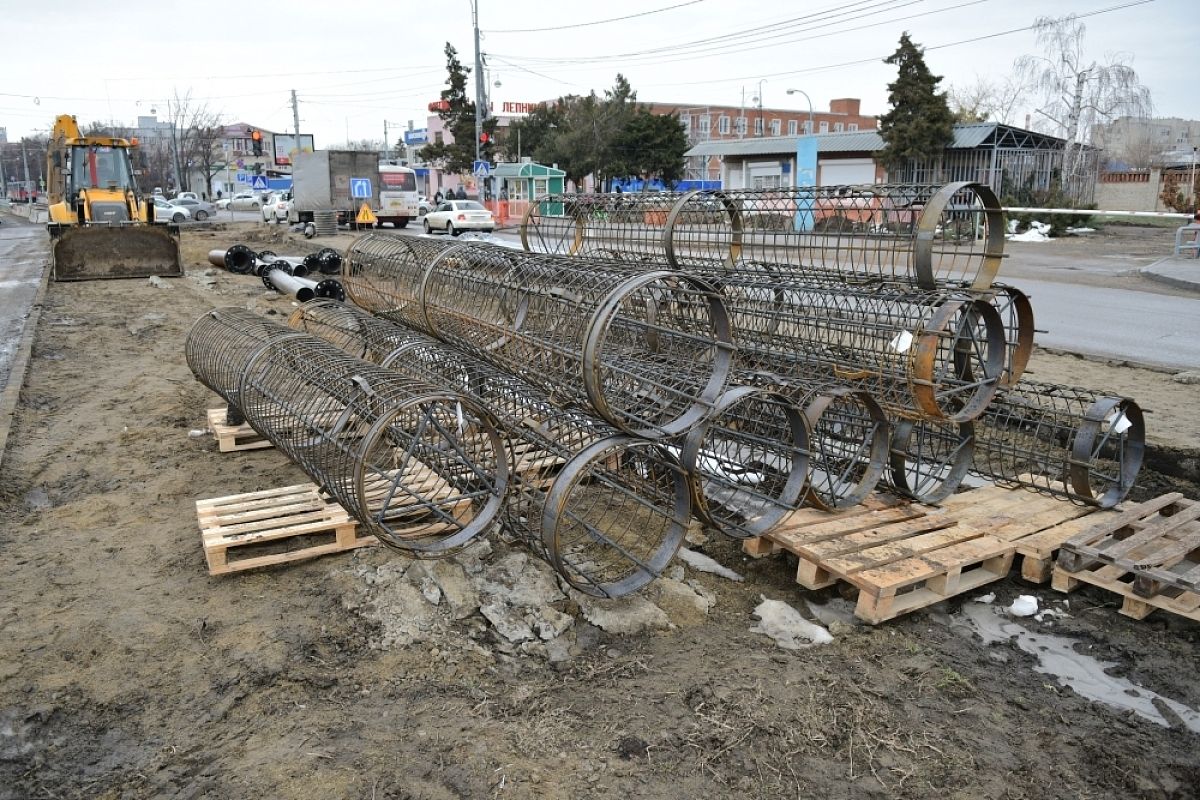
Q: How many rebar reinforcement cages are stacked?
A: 10